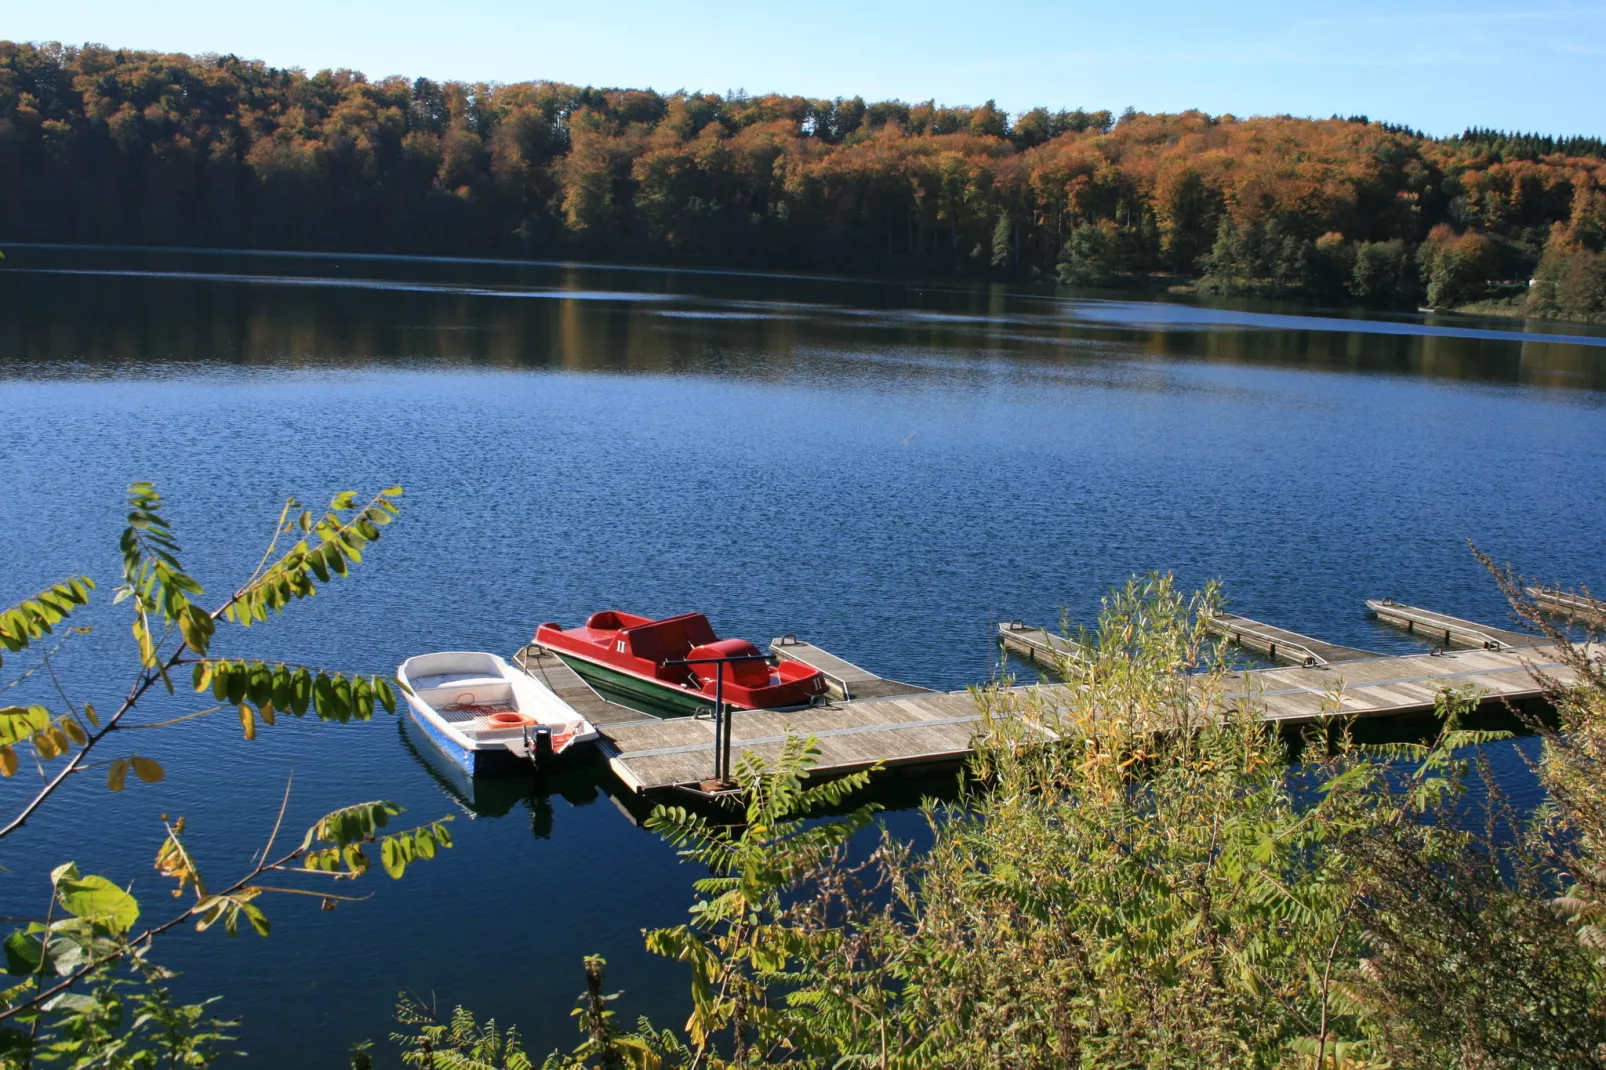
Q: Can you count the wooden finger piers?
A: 6